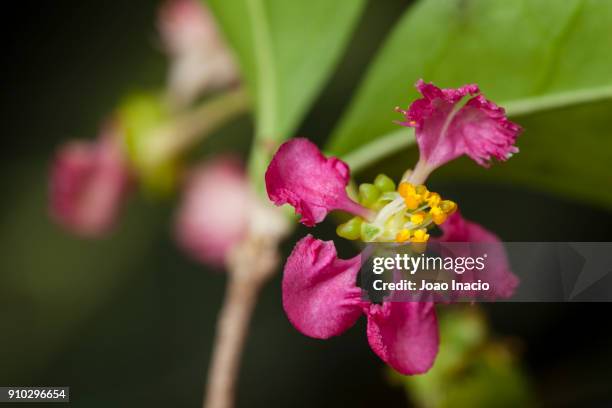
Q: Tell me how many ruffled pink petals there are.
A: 5